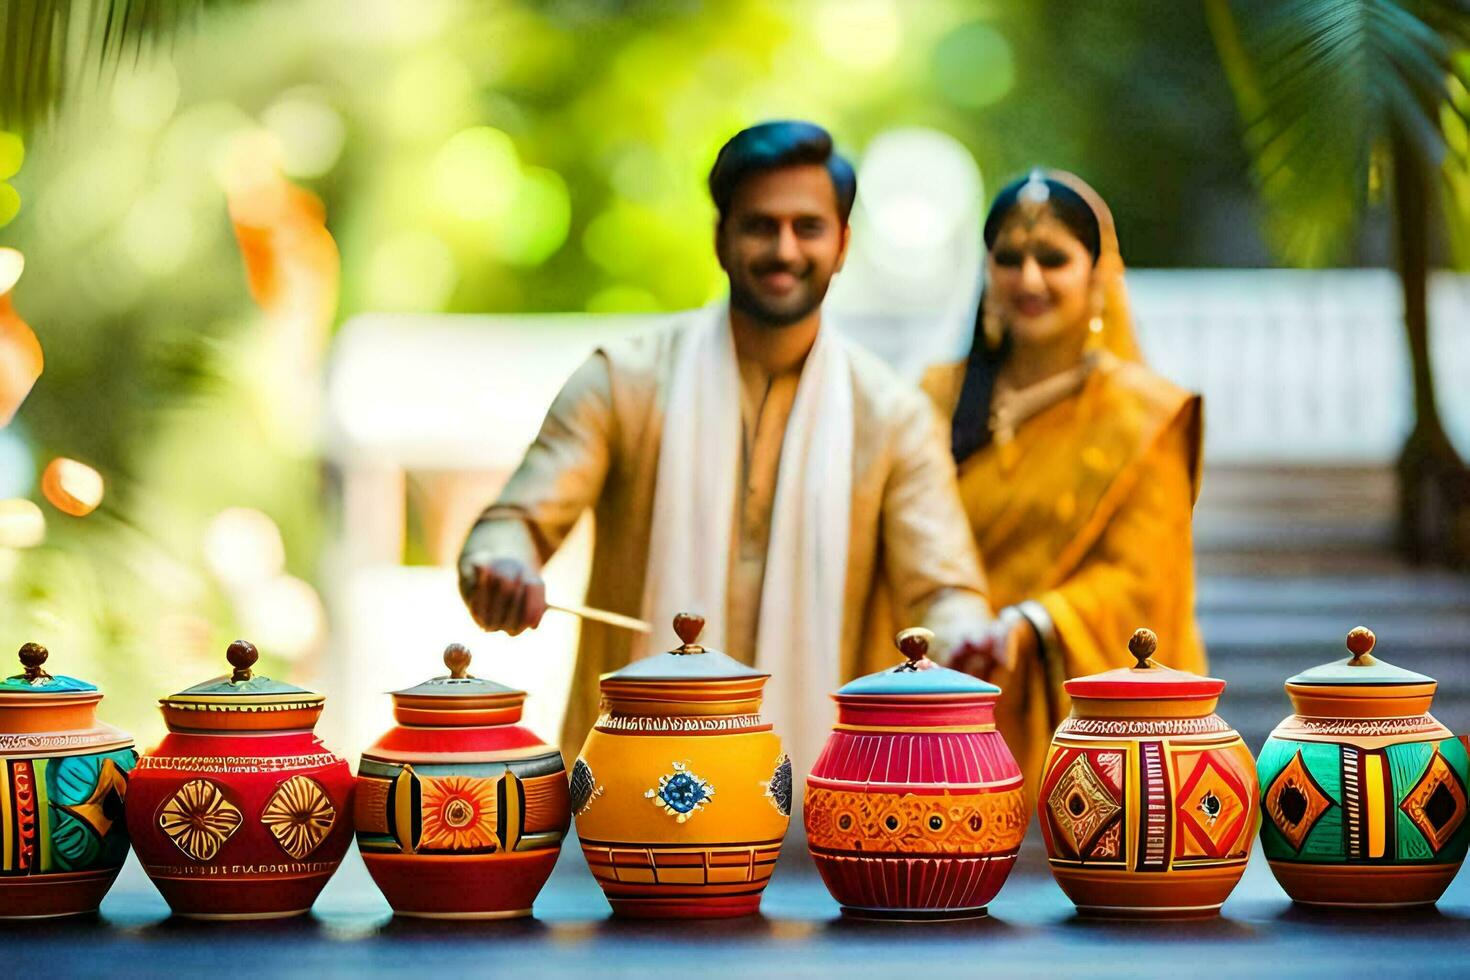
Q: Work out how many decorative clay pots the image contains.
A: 7